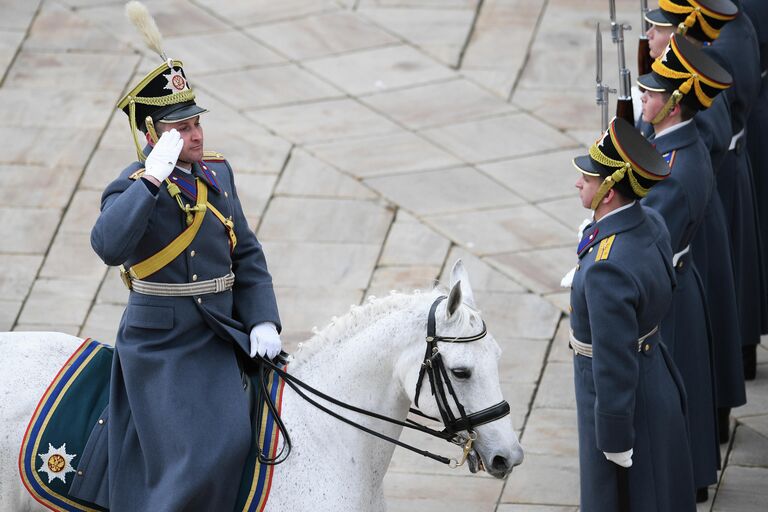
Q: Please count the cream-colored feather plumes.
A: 1